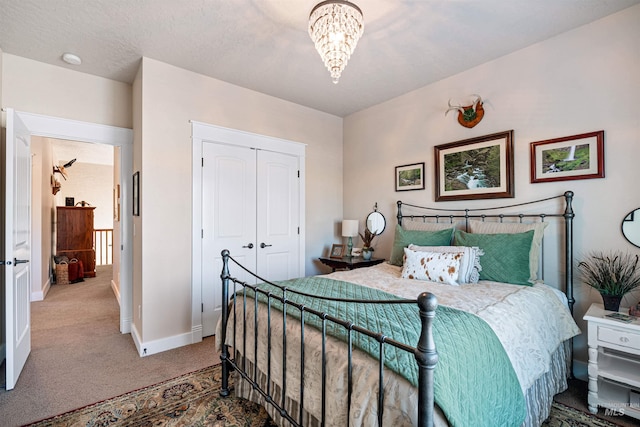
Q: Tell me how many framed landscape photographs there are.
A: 3